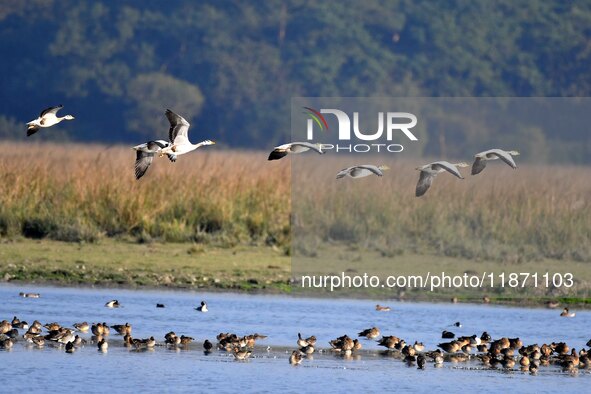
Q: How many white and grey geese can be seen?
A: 7